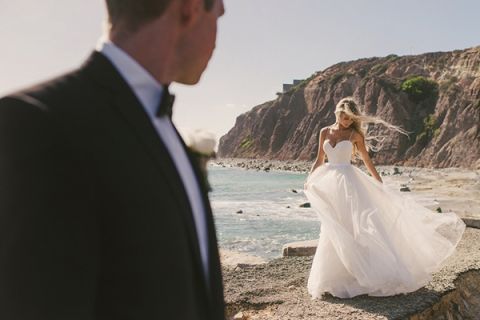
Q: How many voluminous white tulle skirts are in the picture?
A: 1